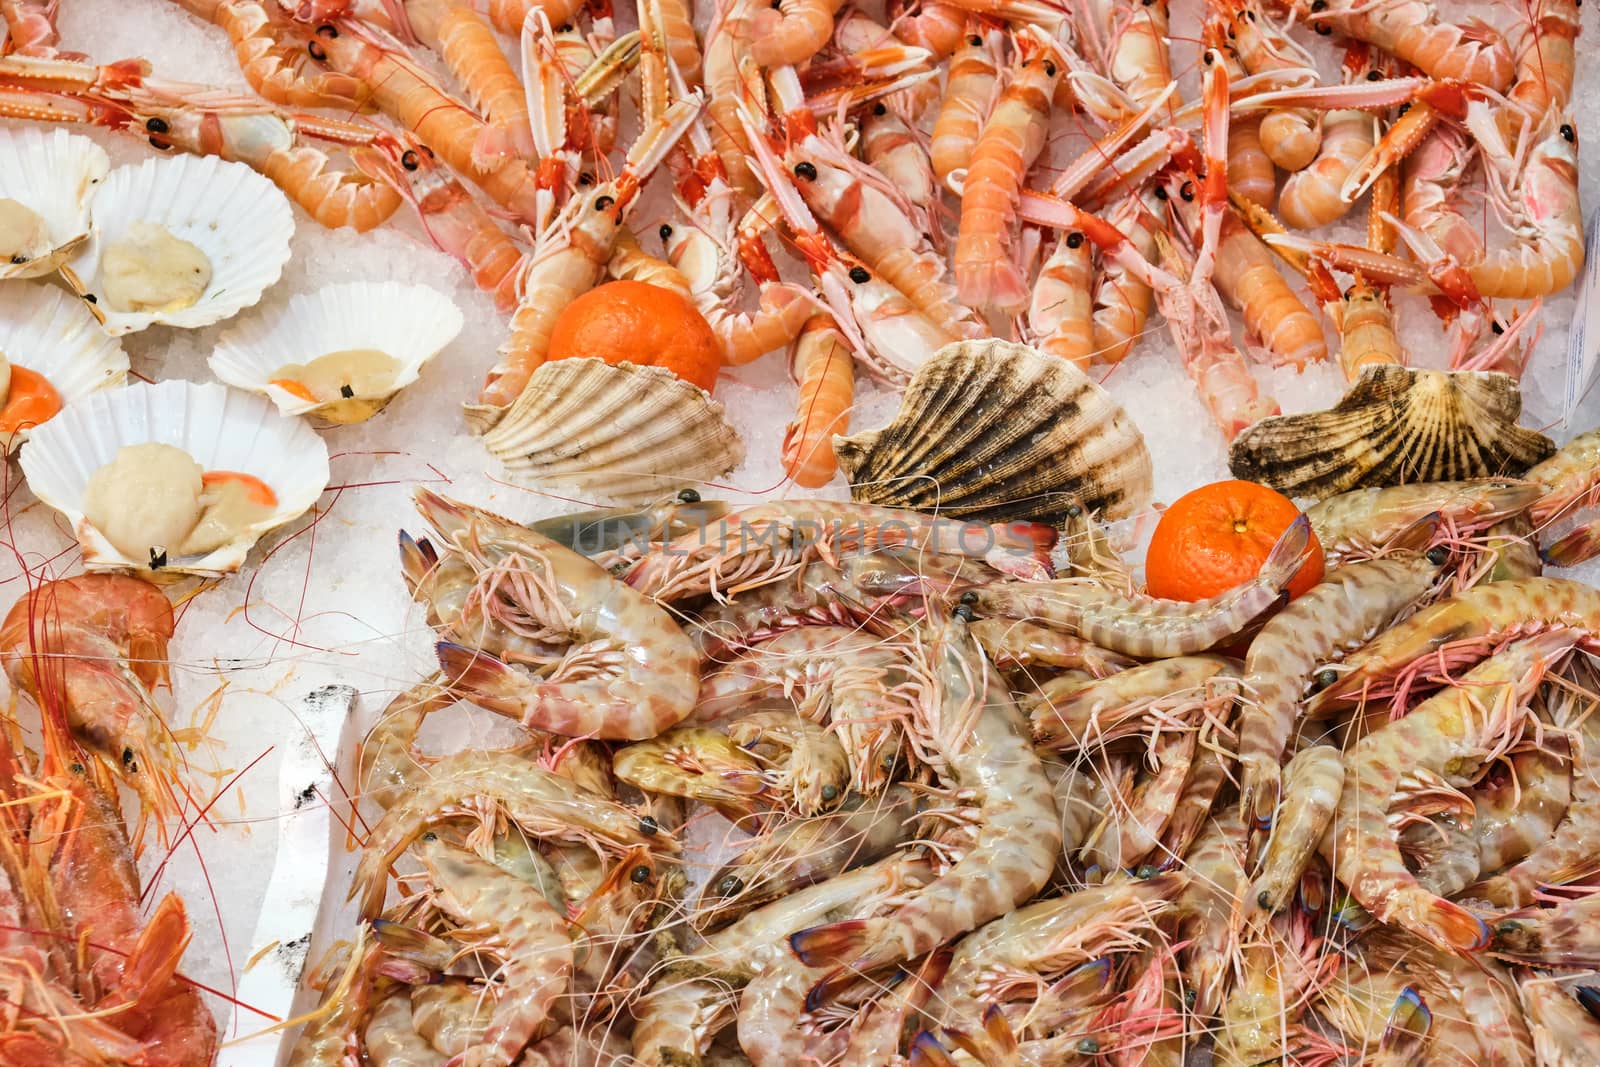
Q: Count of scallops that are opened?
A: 5